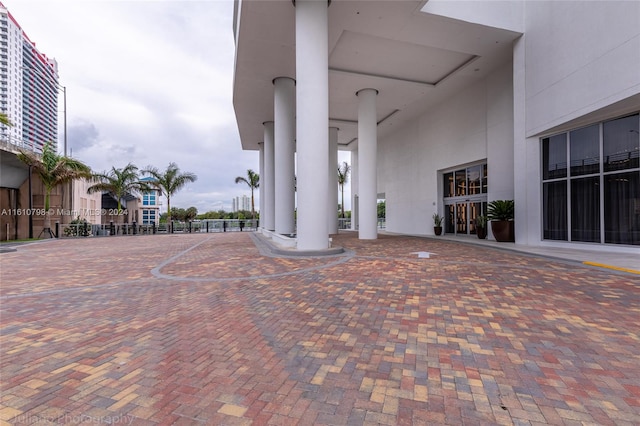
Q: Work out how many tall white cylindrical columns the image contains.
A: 6